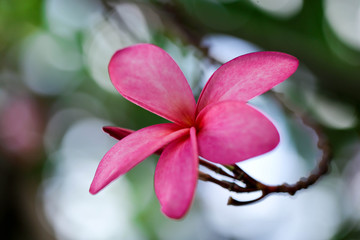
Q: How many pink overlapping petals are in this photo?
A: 5